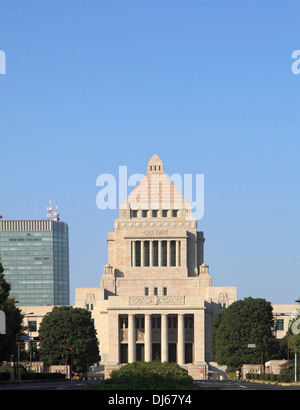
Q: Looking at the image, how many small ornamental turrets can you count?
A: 2